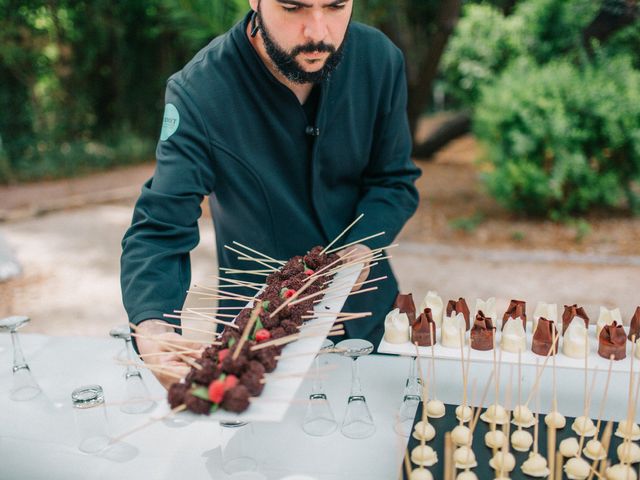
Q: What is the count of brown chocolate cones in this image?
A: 9